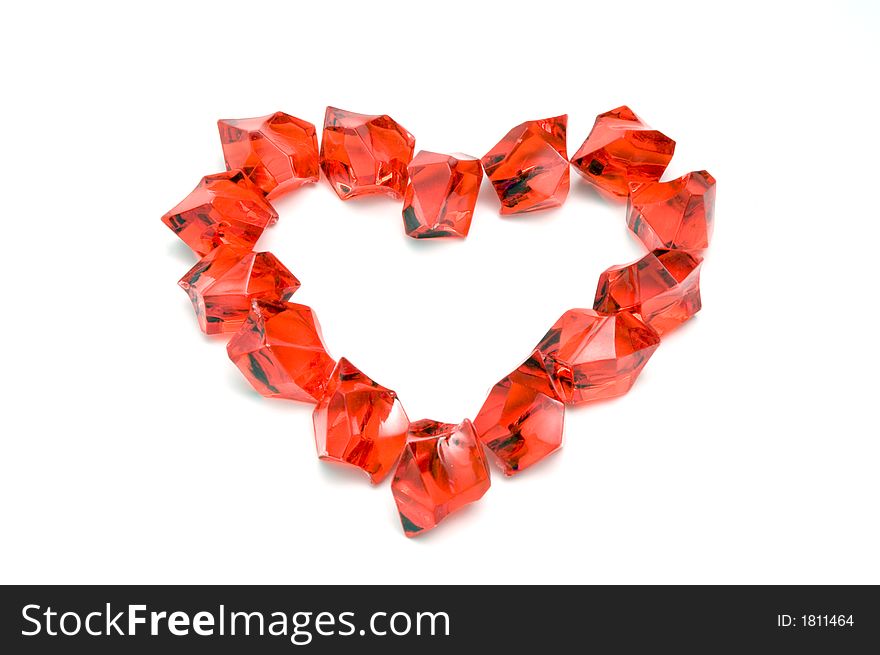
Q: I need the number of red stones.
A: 14